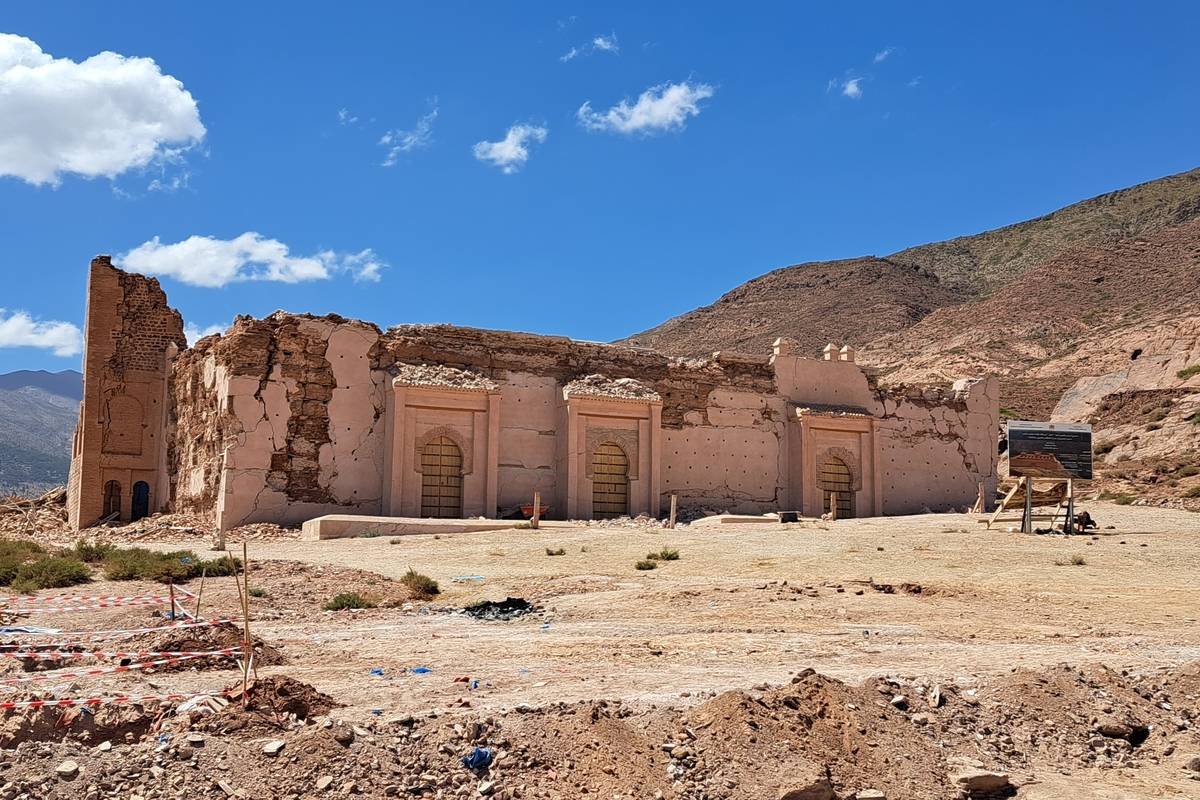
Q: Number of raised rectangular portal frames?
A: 3